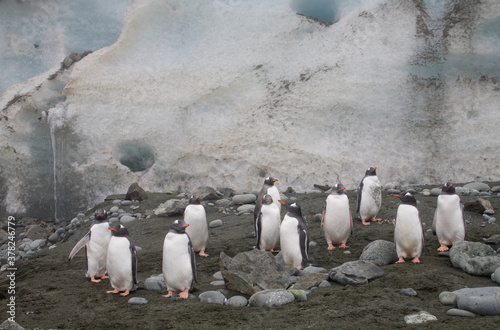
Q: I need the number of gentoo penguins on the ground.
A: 11